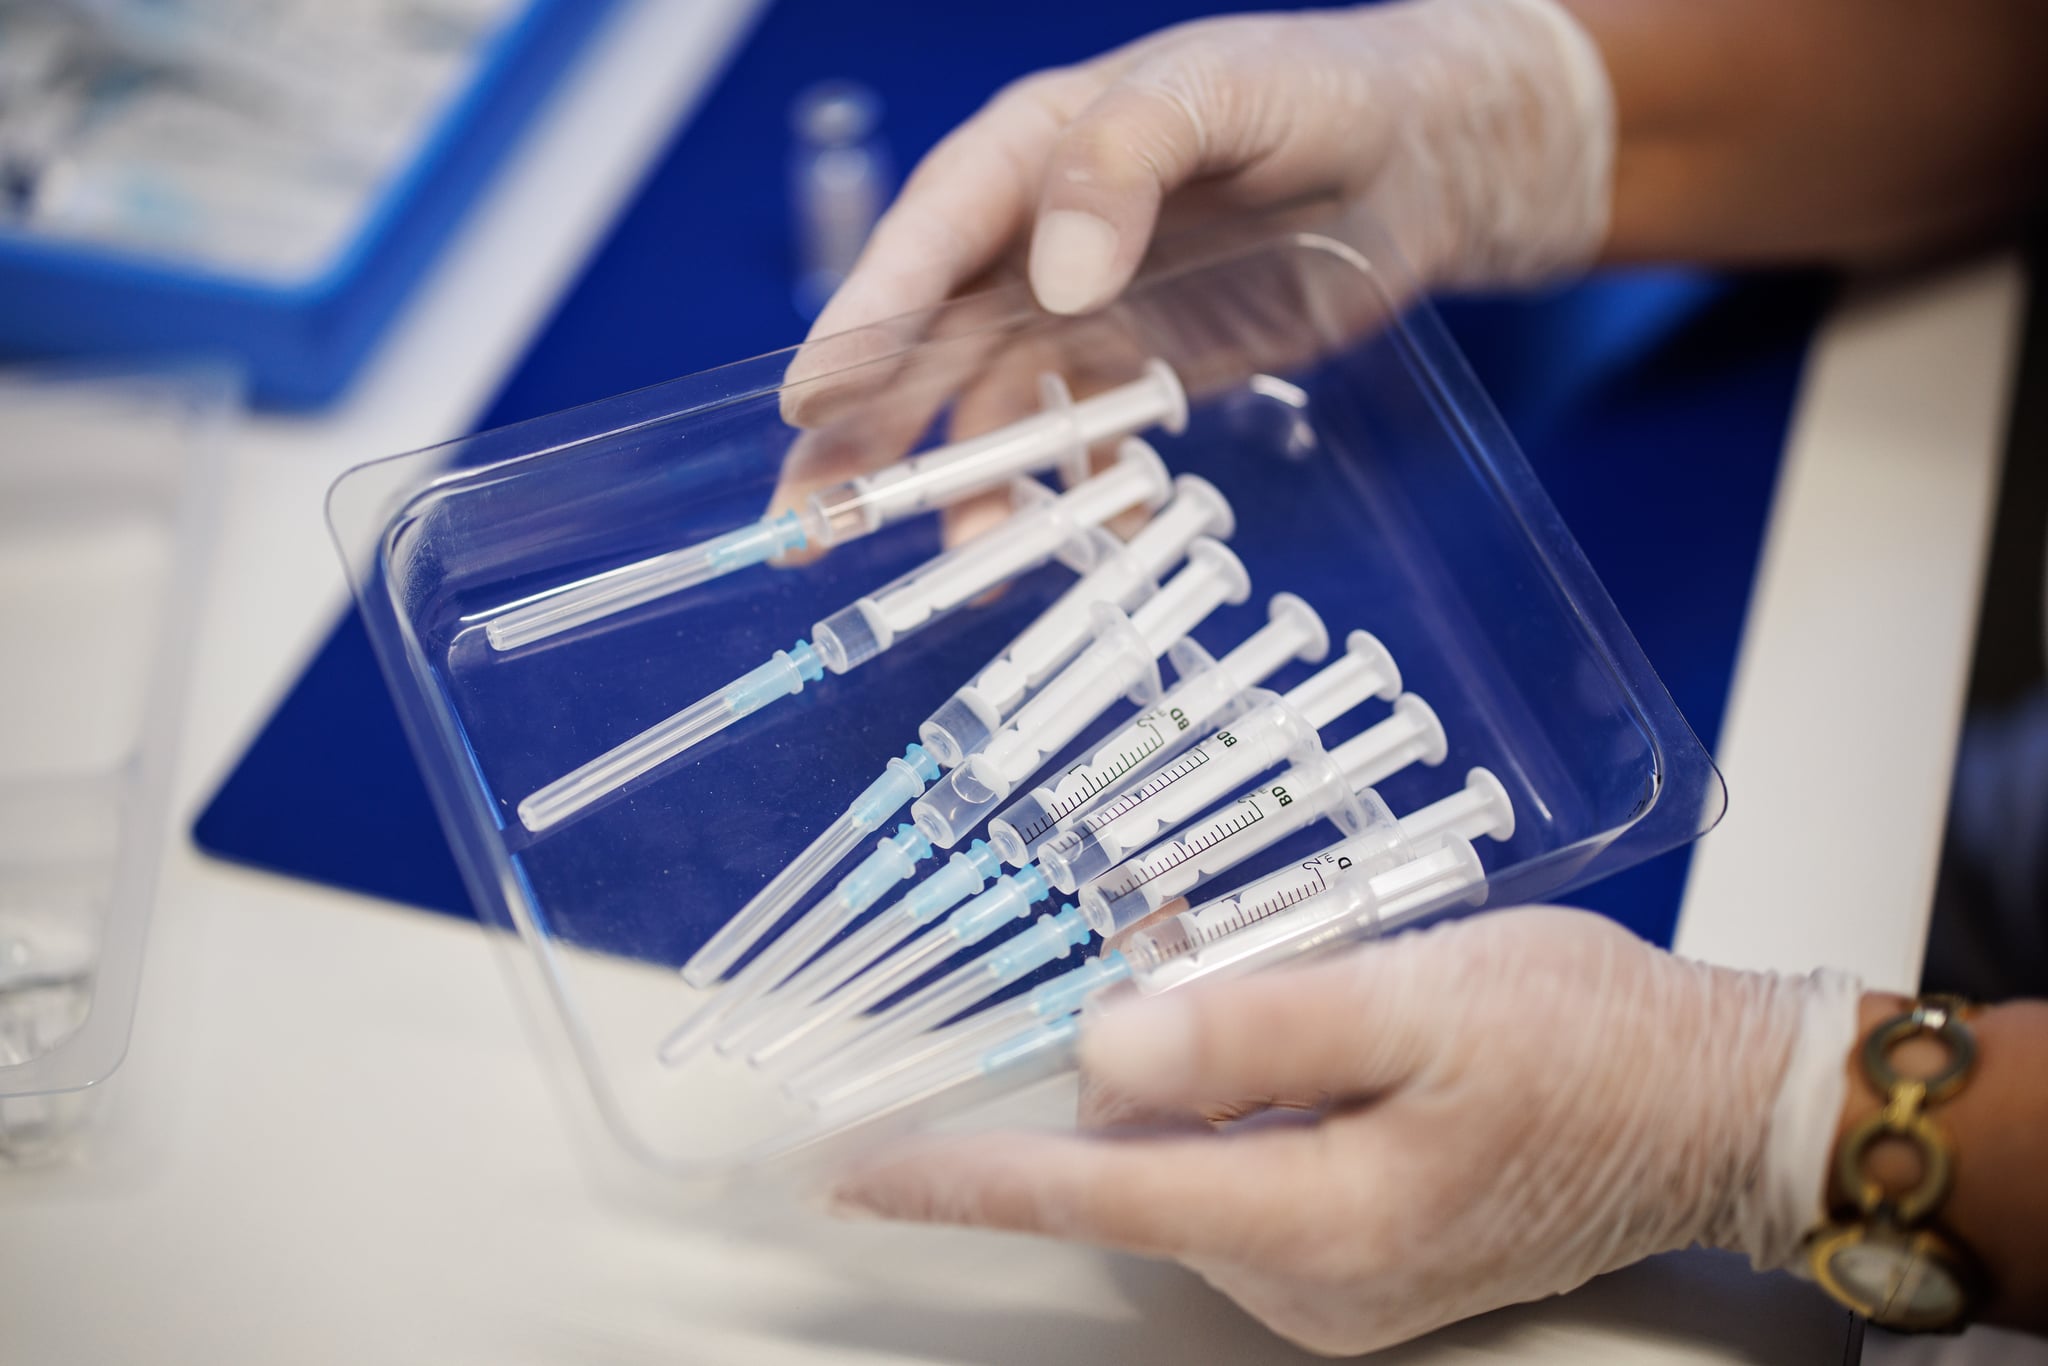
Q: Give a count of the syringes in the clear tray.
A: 9